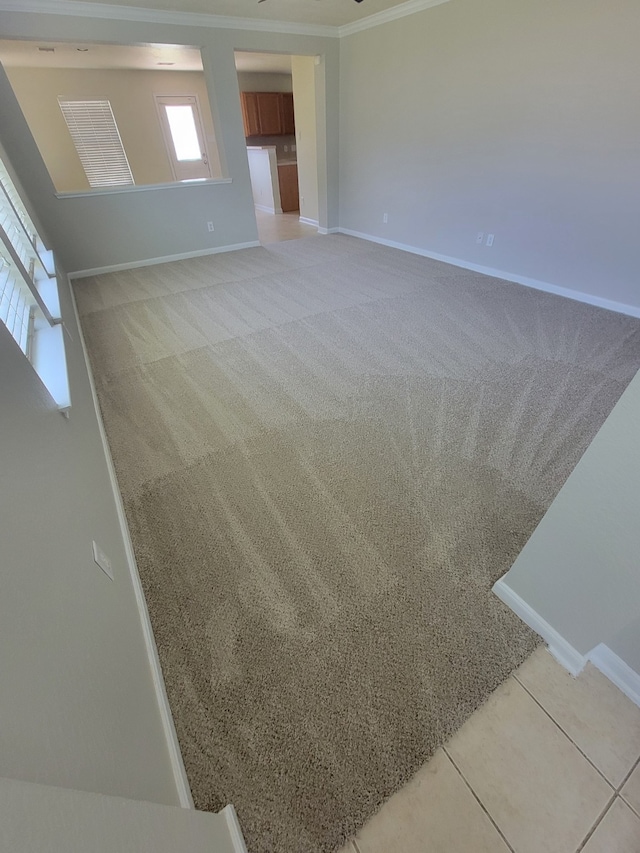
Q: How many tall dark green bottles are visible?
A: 0